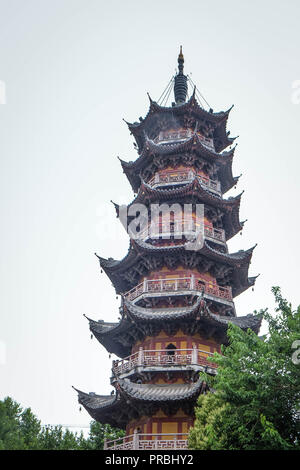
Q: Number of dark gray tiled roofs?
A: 6